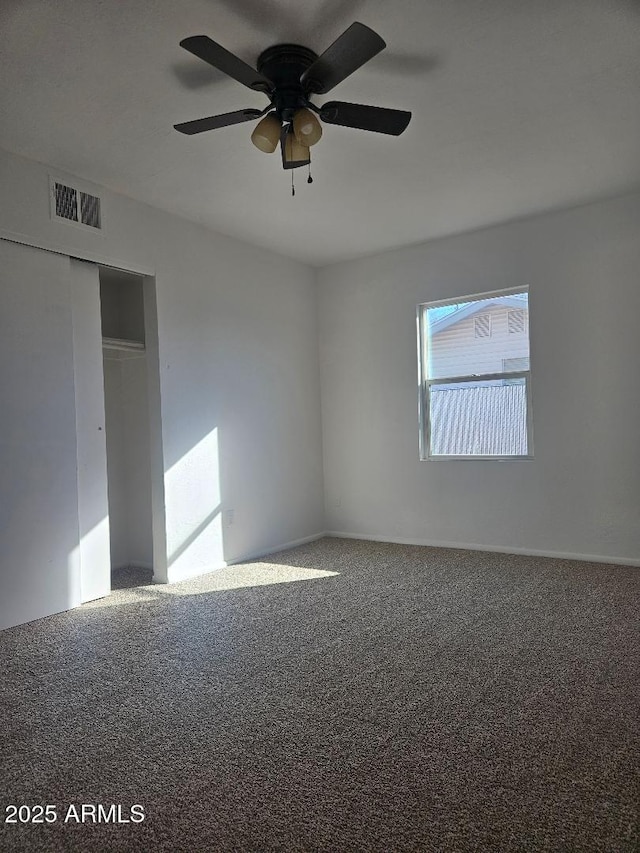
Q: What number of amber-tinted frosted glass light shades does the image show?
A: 3